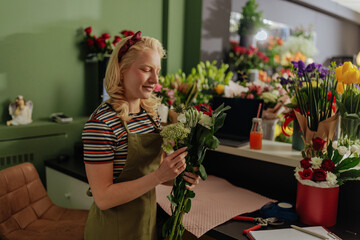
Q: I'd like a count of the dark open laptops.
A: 1